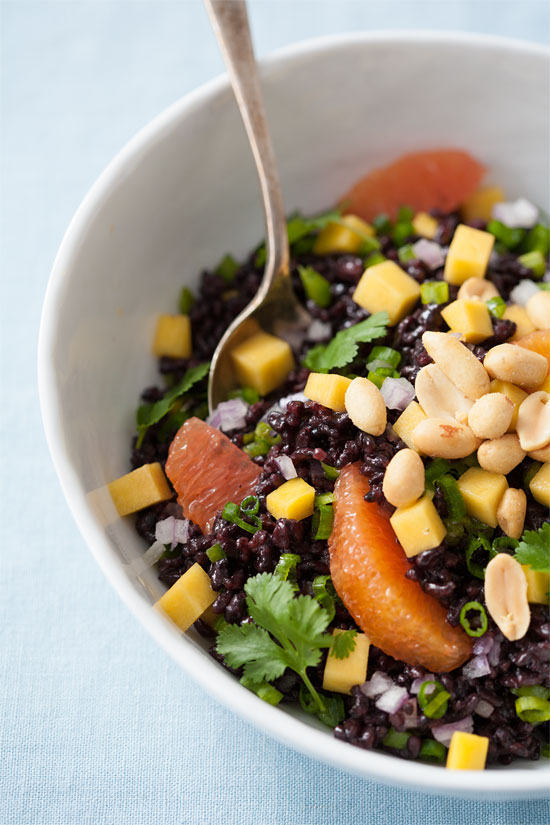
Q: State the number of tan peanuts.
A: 14